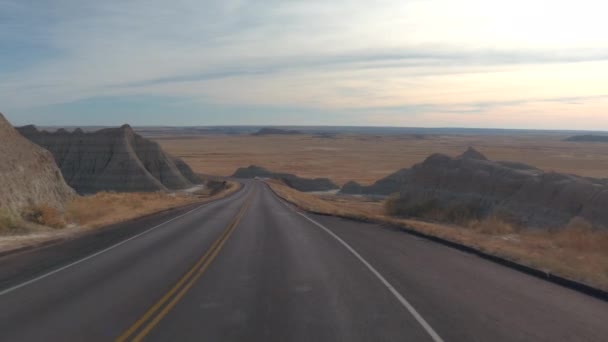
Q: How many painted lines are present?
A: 4